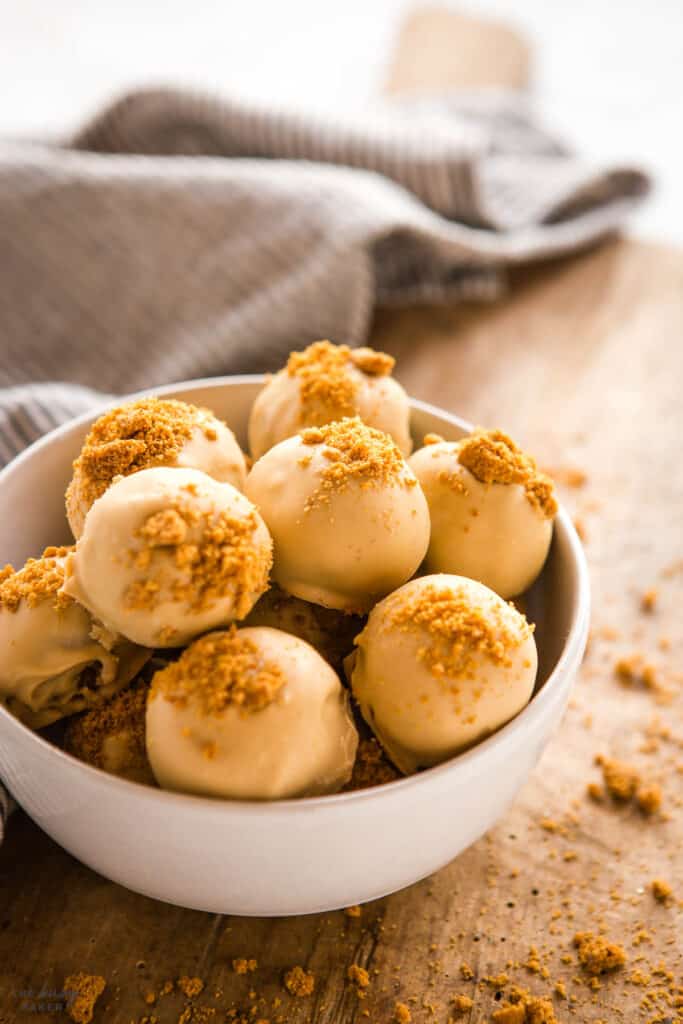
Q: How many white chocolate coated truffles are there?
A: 8